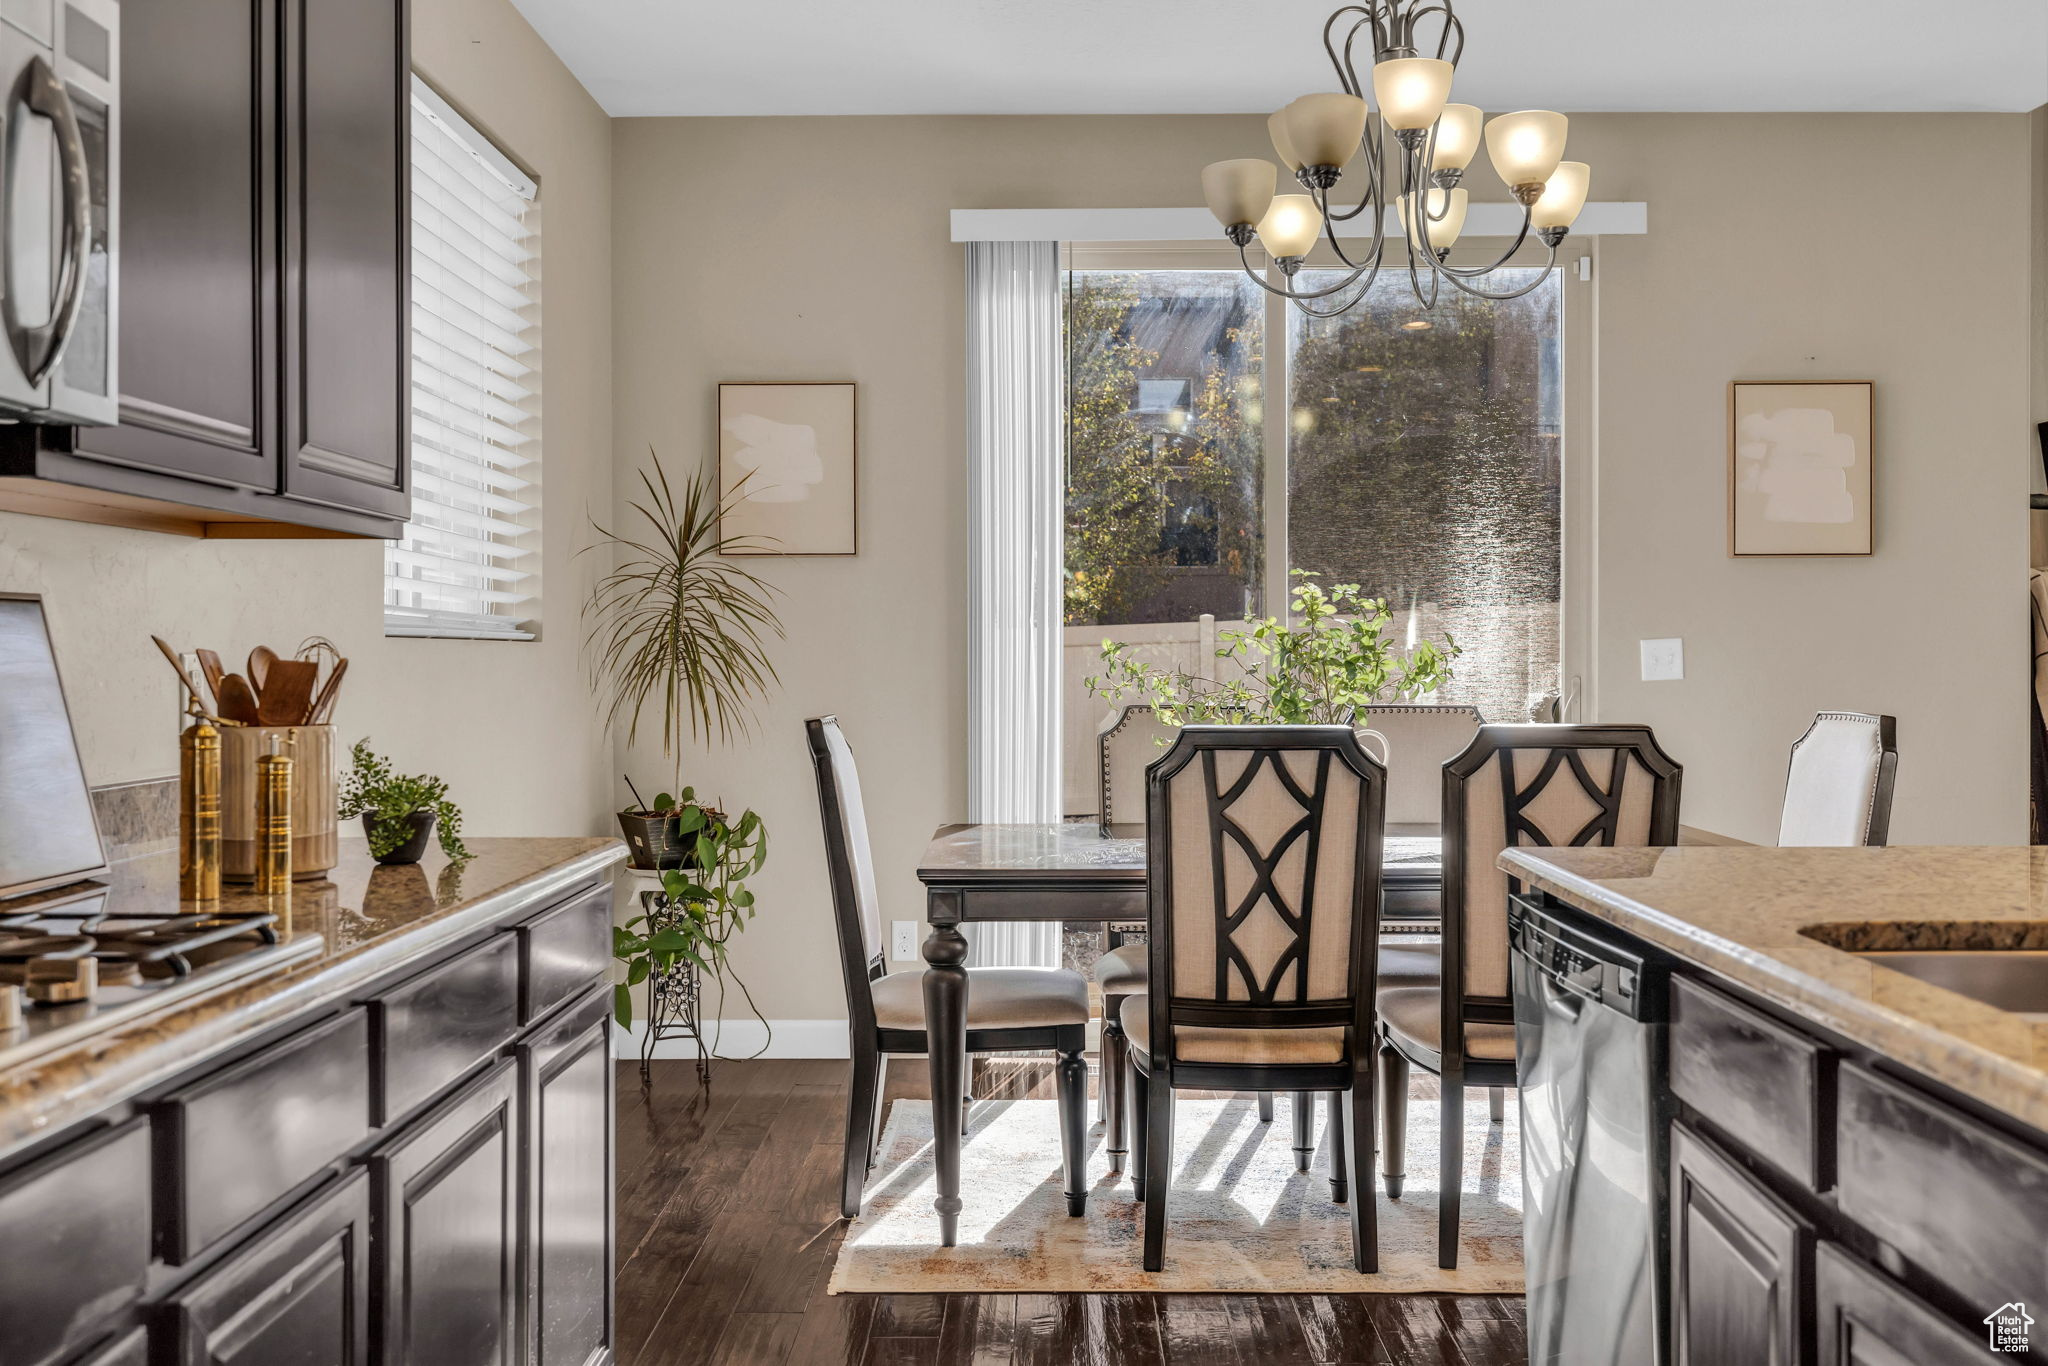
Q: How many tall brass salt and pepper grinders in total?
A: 2